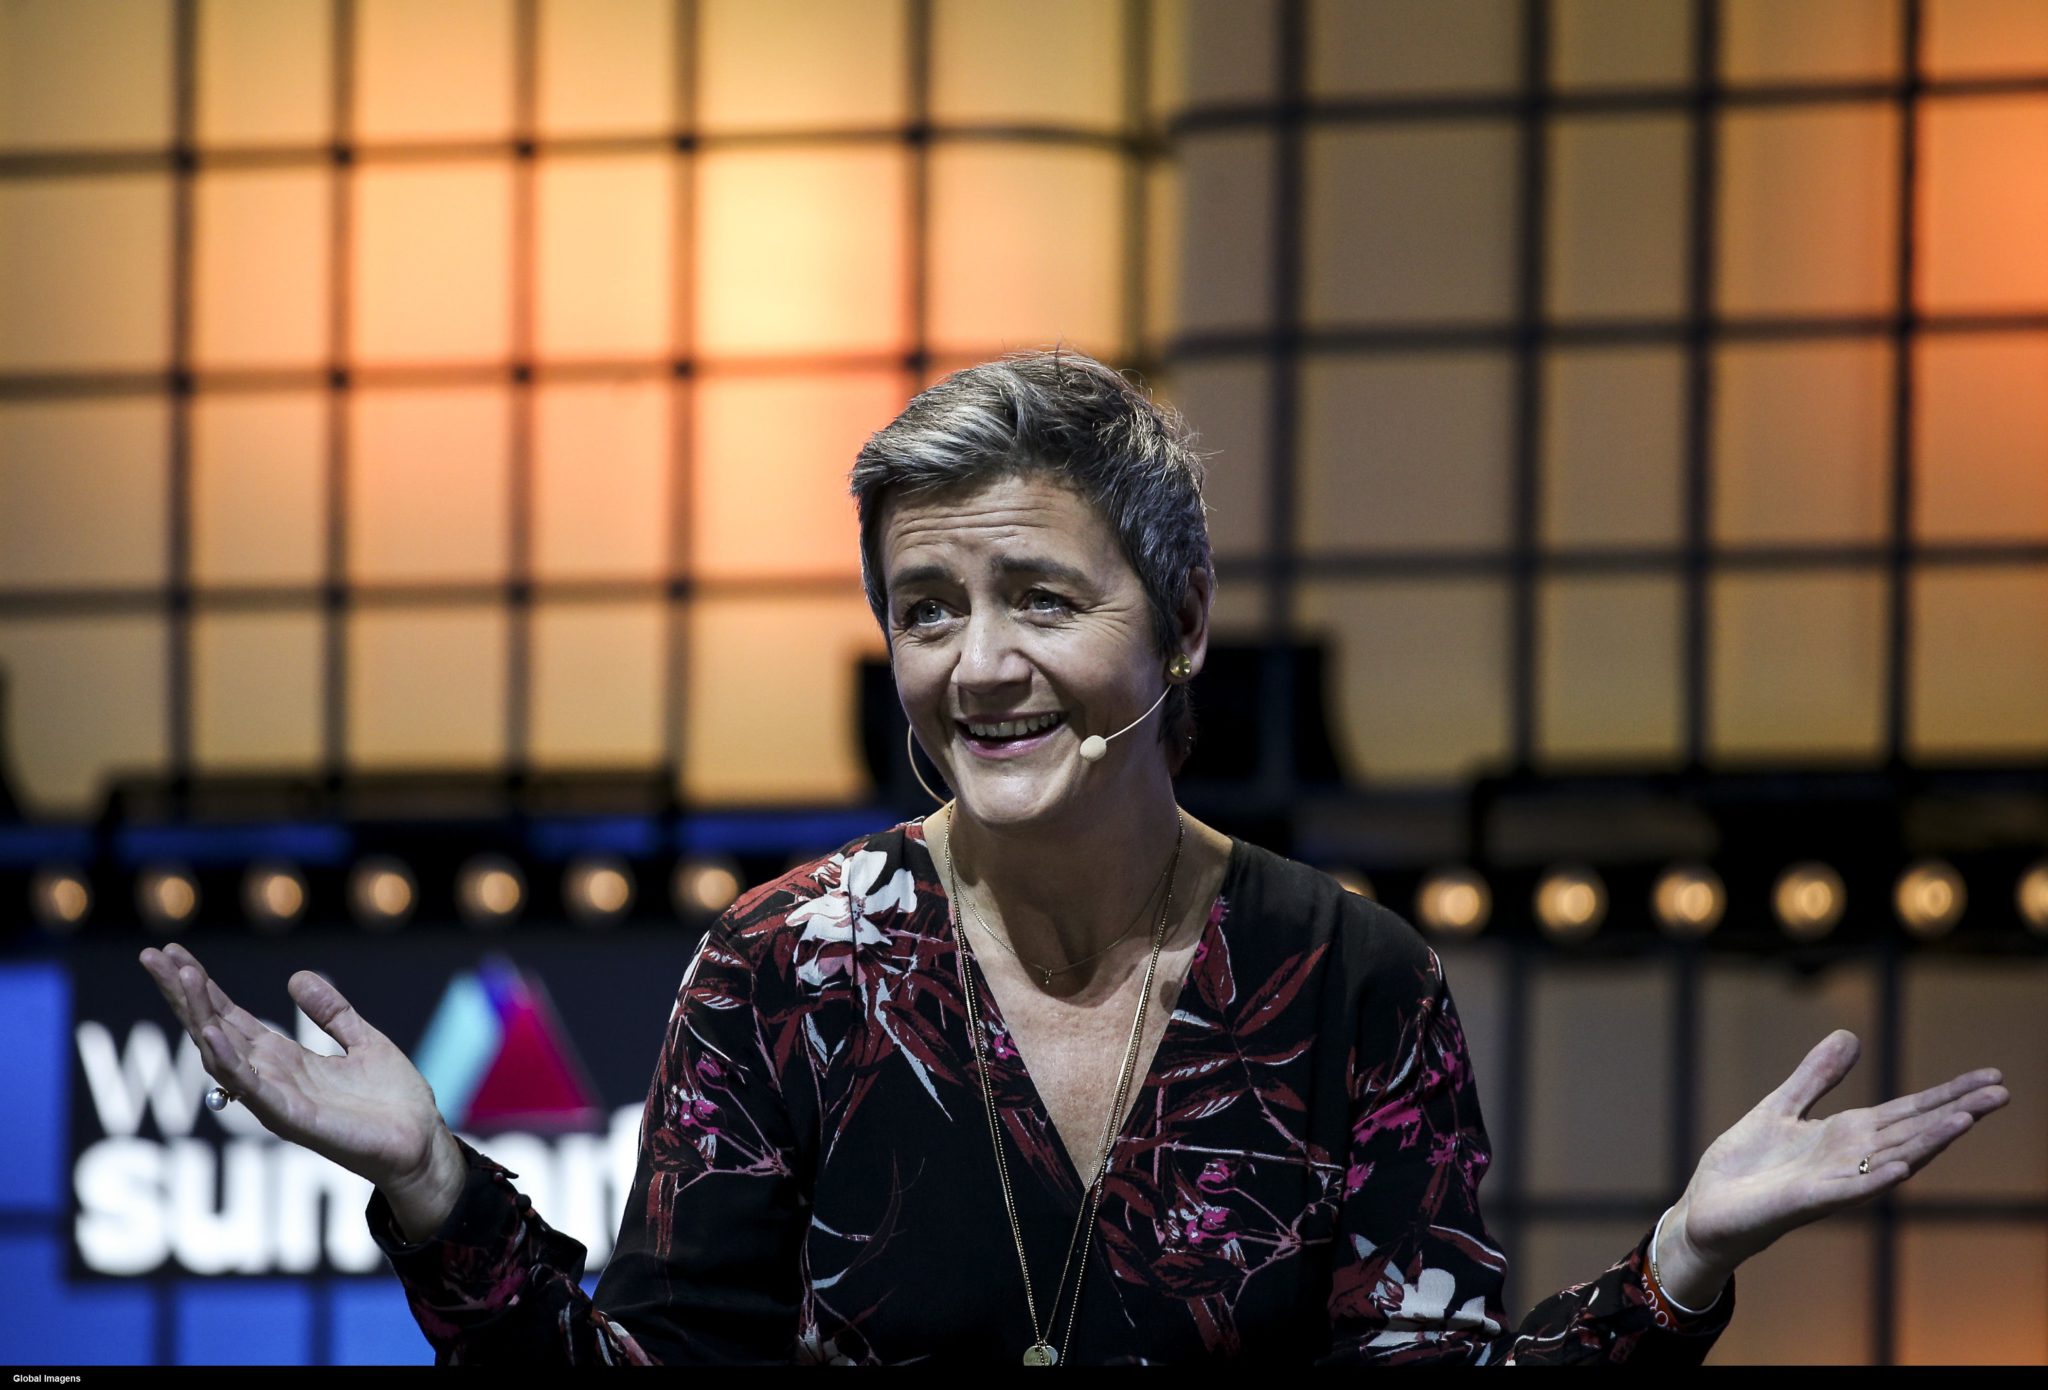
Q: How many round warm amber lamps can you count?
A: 14